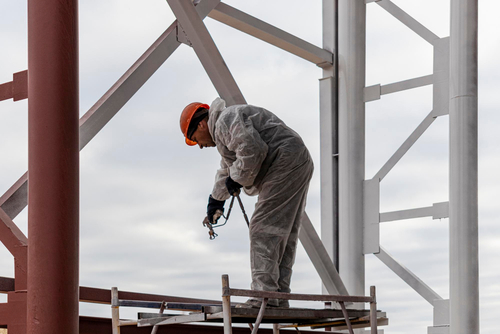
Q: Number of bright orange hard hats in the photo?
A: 1